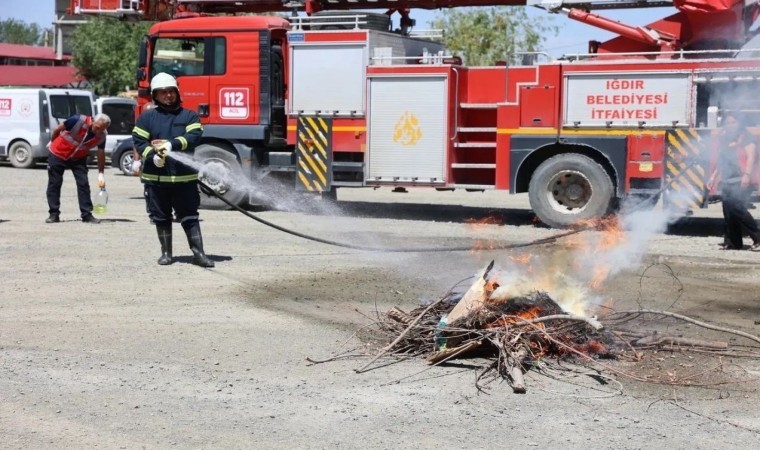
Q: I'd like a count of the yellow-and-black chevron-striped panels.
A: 2